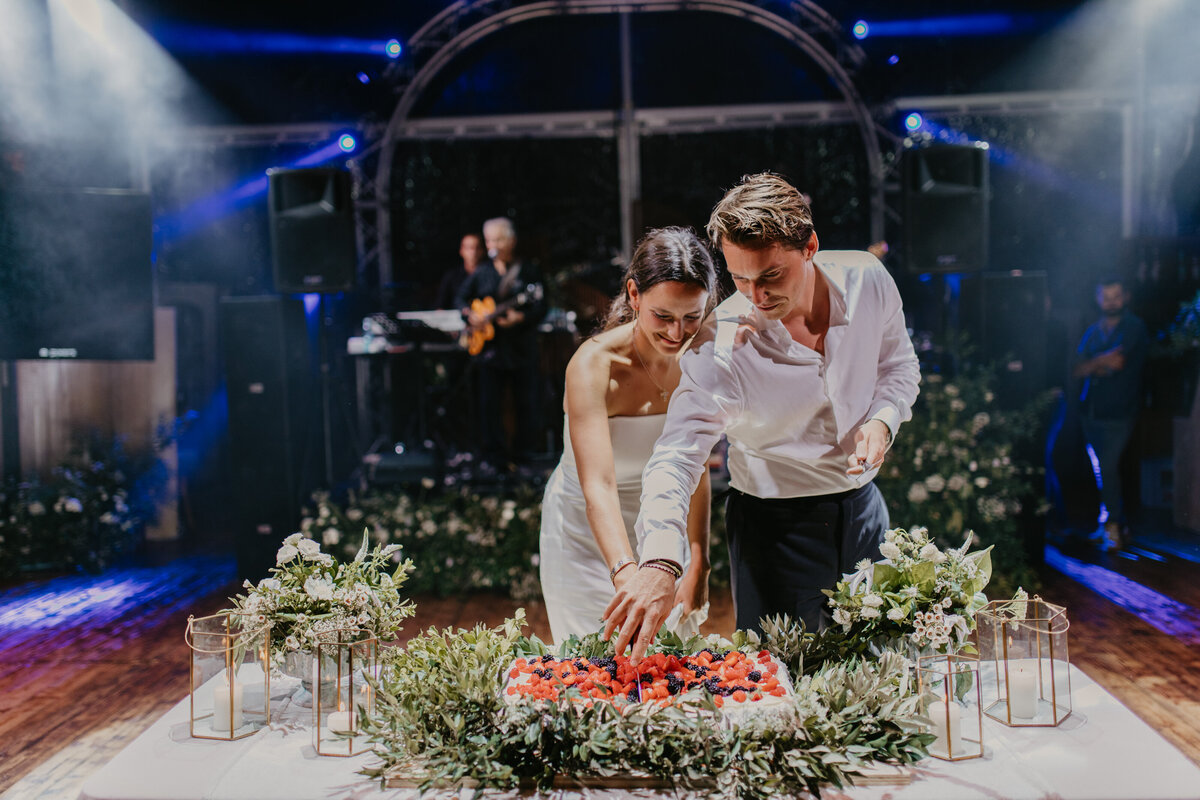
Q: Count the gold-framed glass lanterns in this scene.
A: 4